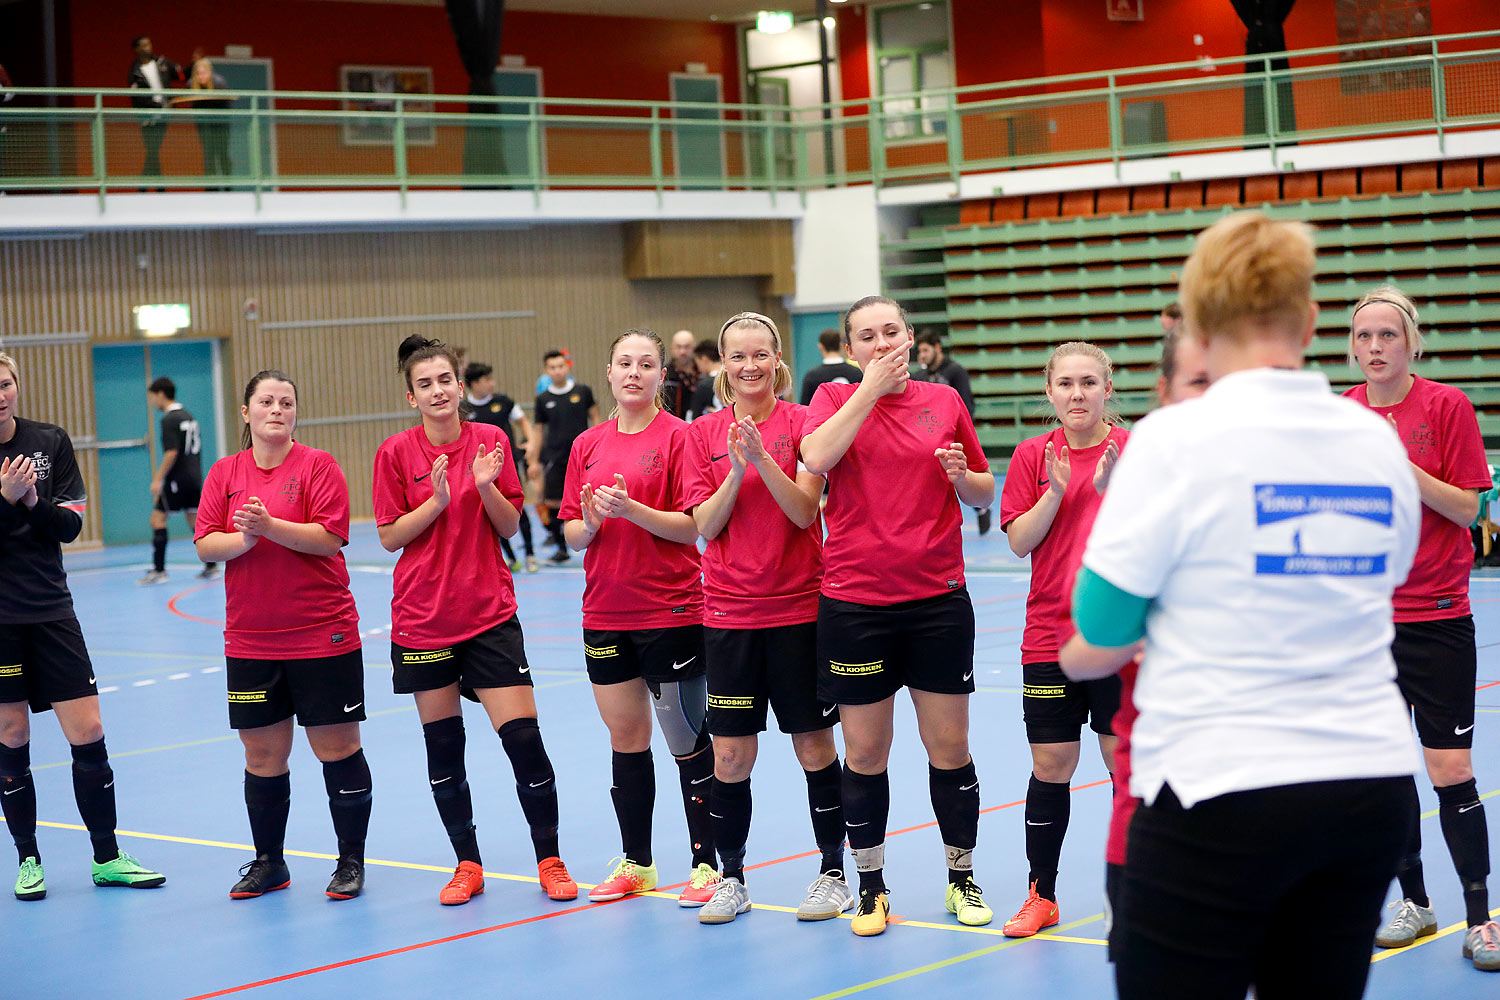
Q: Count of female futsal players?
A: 9